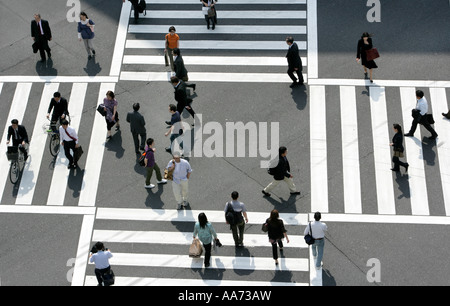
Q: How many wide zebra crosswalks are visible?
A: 4